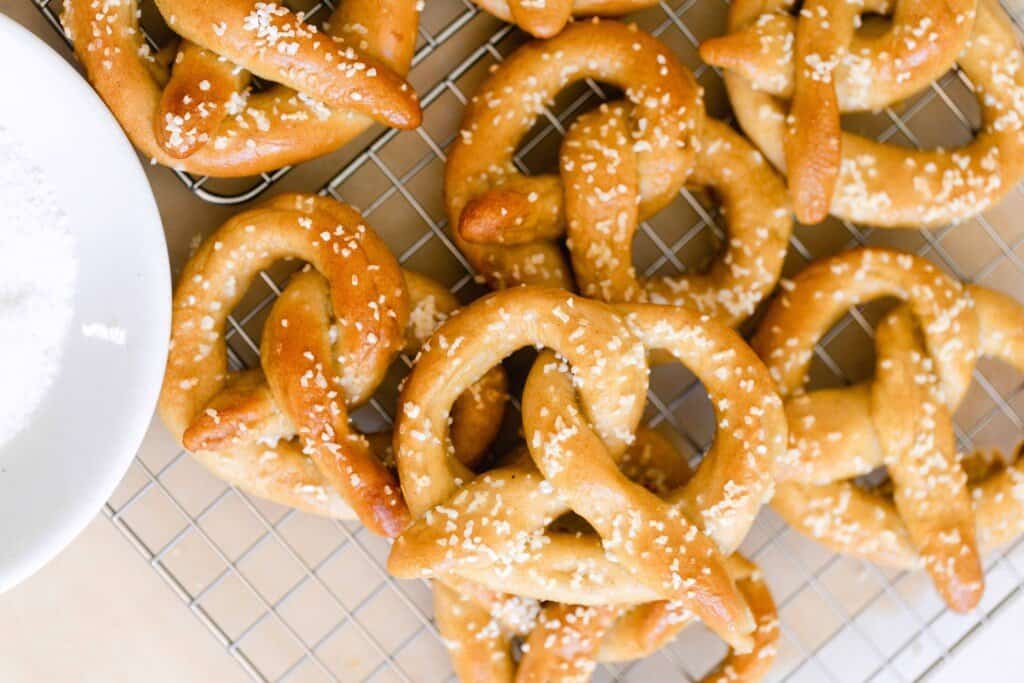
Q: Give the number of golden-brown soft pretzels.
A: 8